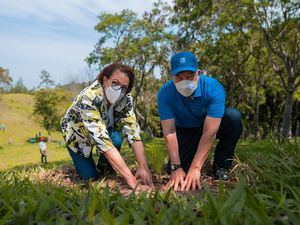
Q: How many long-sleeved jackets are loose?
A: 1